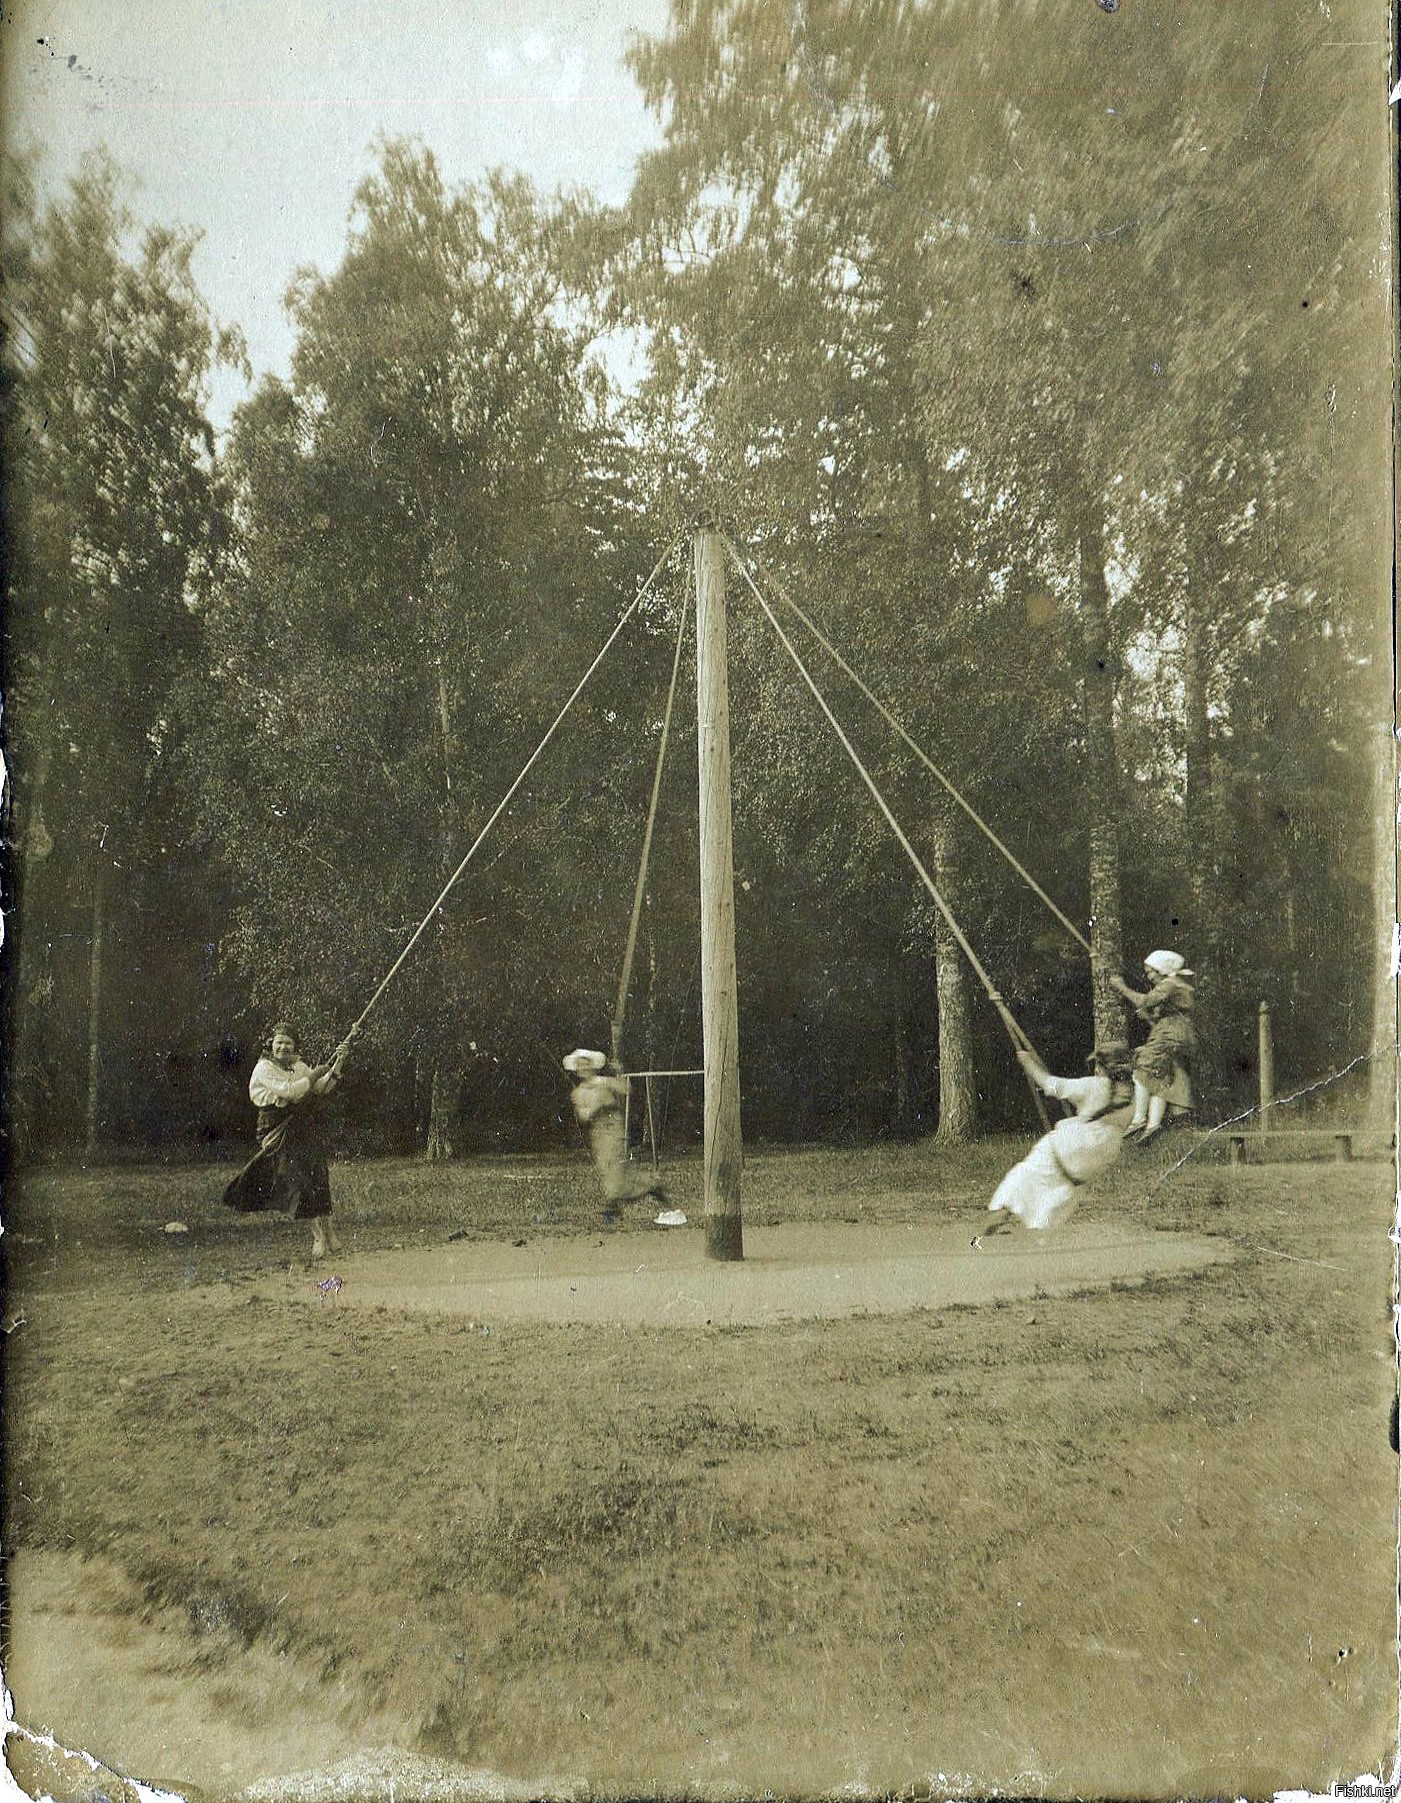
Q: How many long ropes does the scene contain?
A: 4